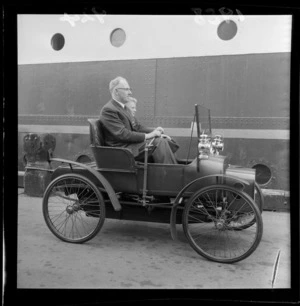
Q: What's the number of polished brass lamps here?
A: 2